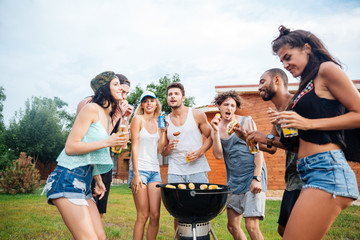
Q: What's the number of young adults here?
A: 7